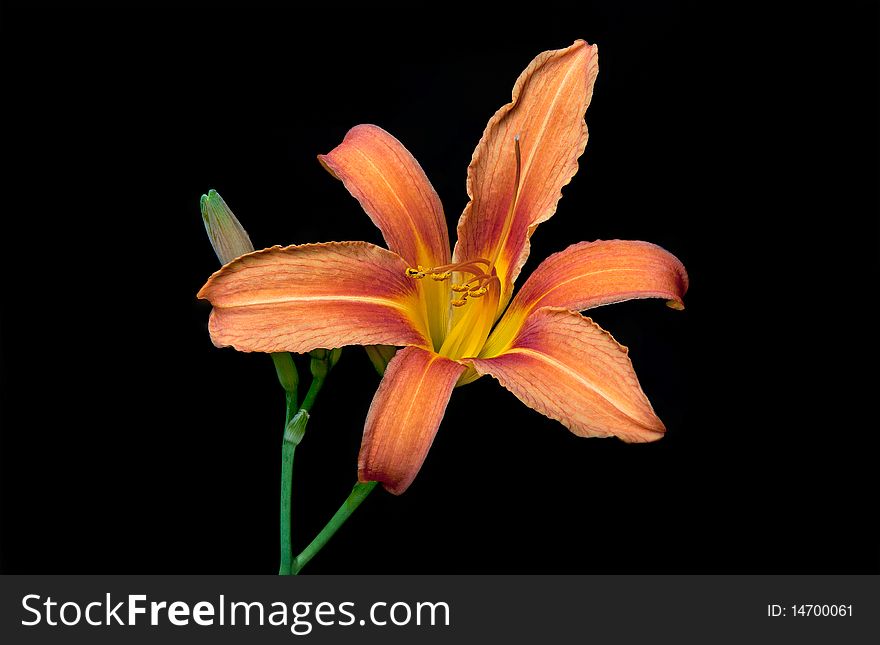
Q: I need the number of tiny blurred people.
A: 0